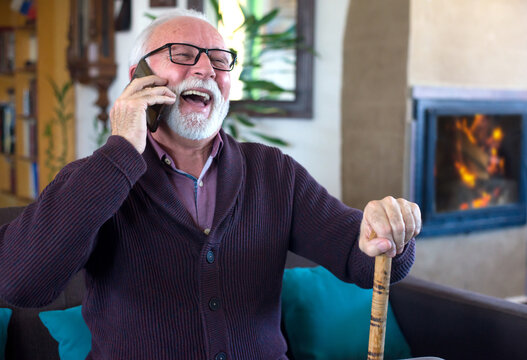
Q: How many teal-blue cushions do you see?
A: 3